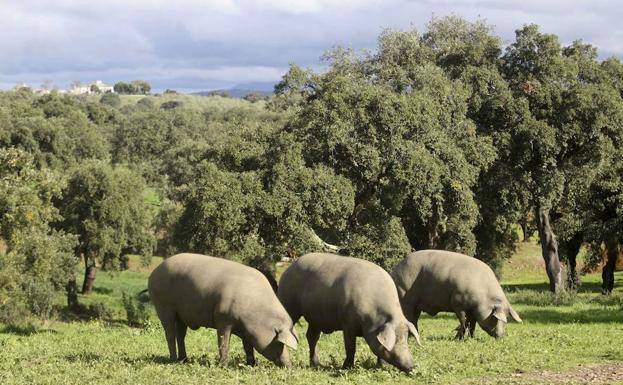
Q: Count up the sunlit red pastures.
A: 0